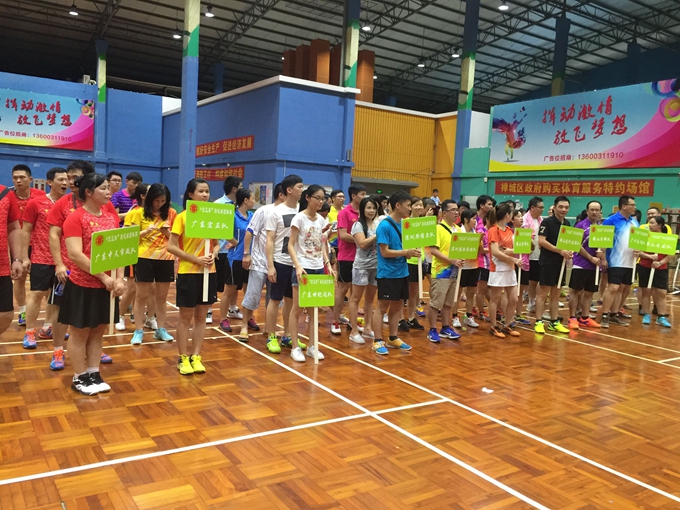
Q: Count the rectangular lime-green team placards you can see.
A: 10